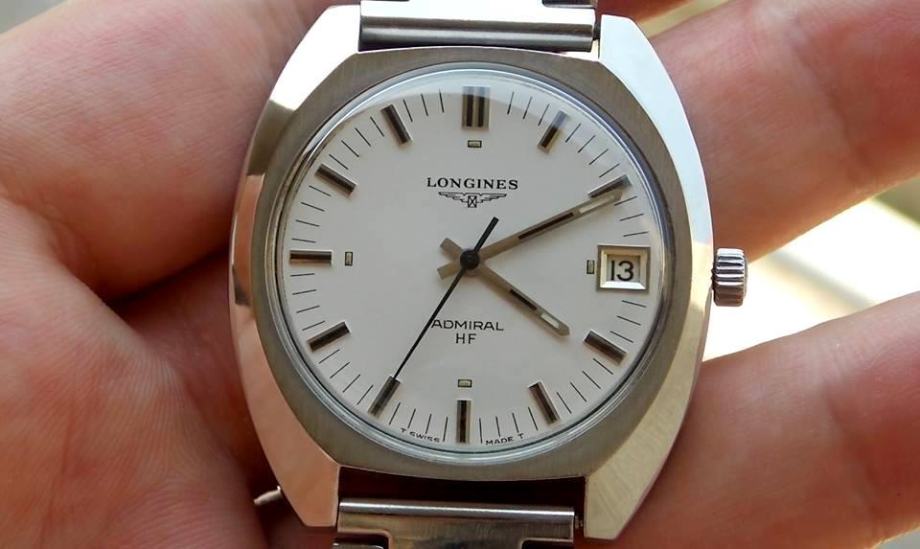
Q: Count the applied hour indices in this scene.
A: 11